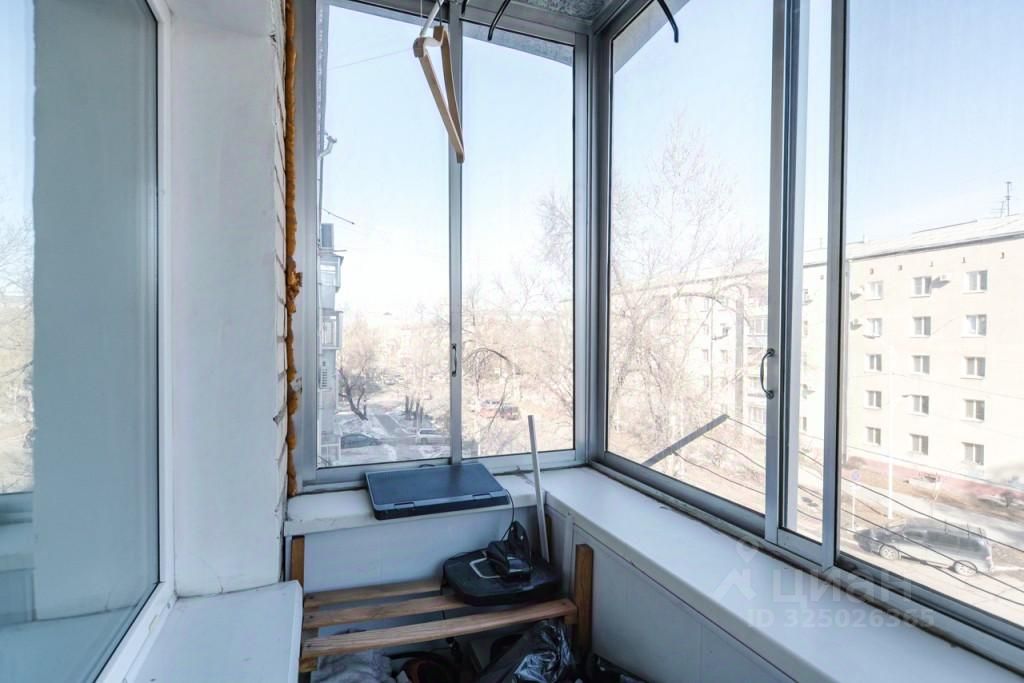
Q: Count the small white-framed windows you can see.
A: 15